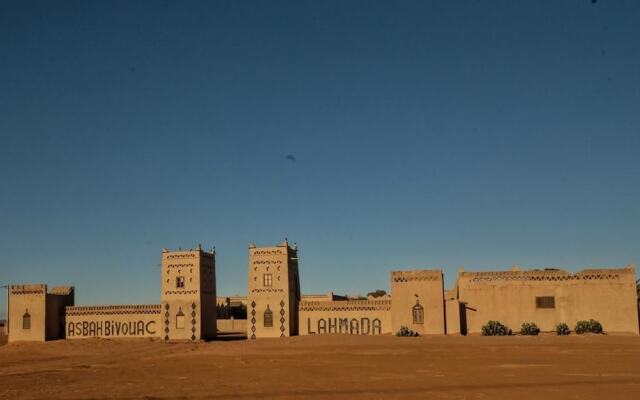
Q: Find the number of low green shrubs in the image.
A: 5